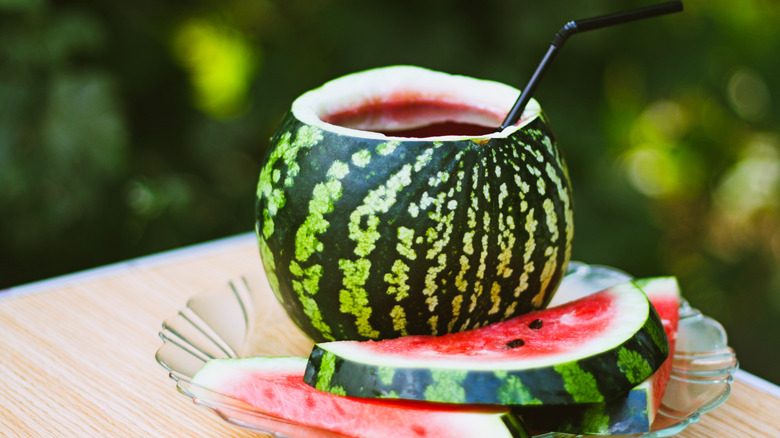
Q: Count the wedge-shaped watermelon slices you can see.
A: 3